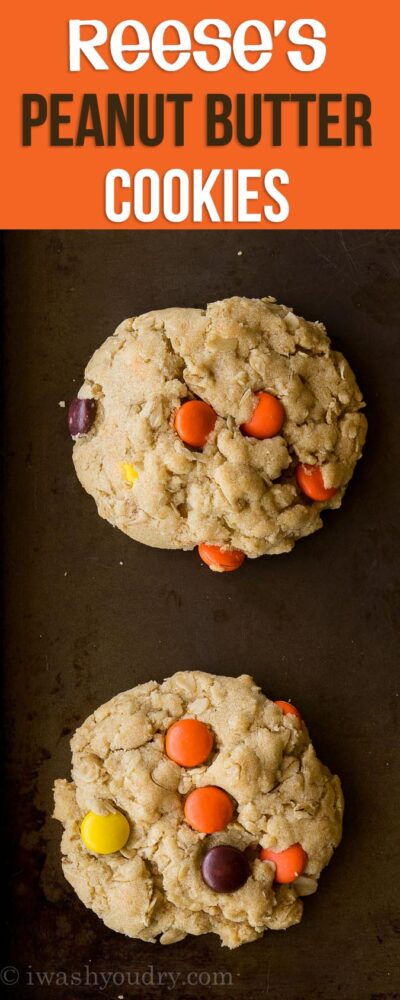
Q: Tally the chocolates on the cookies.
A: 12